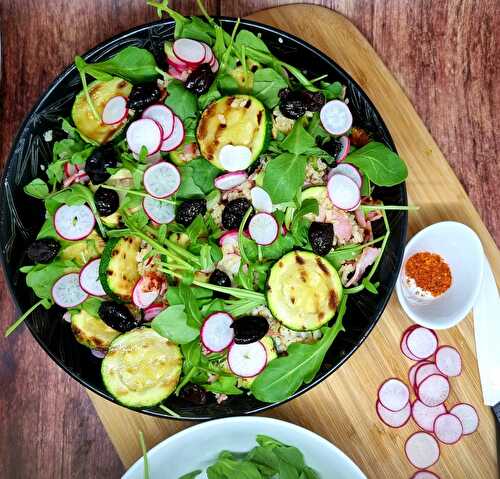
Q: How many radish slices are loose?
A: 13